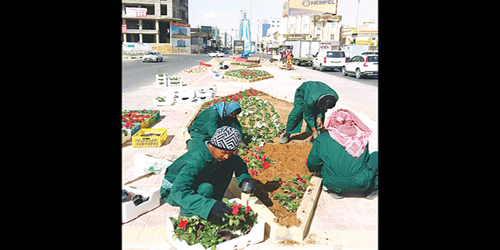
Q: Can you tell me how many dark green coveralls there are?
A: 4